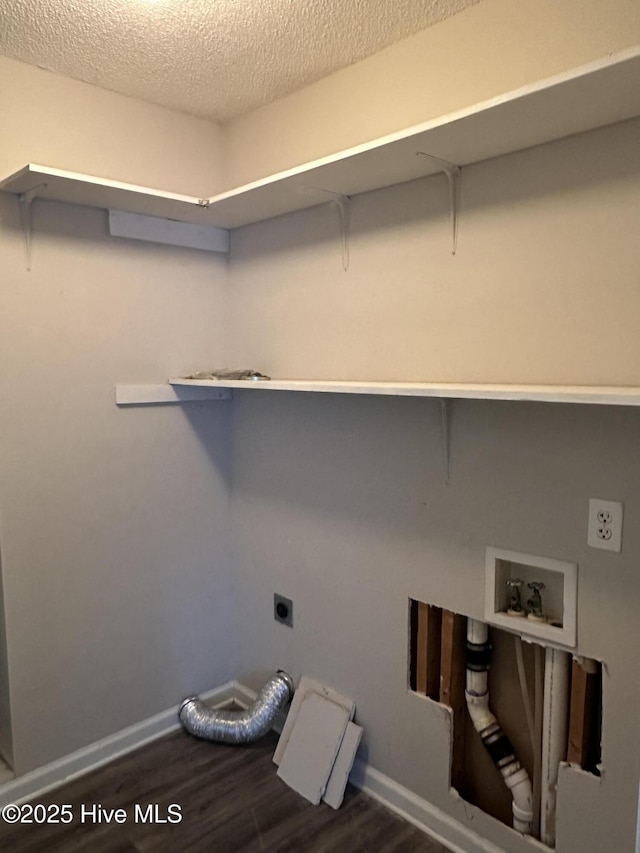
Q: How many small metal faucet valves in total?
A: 2